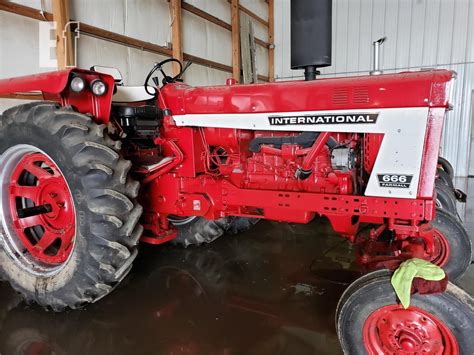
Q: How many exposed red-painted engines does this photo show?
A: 1